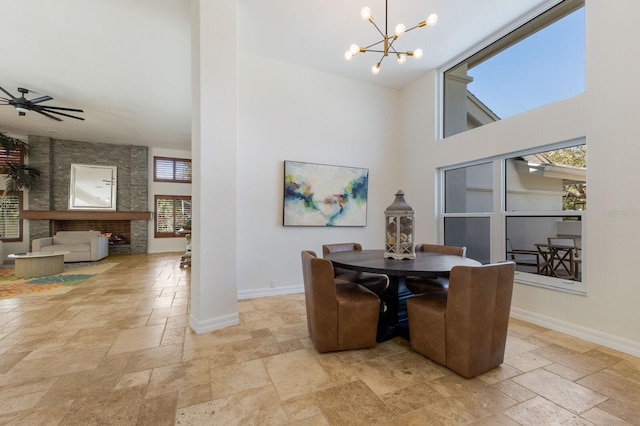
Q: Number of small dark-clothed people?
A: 0